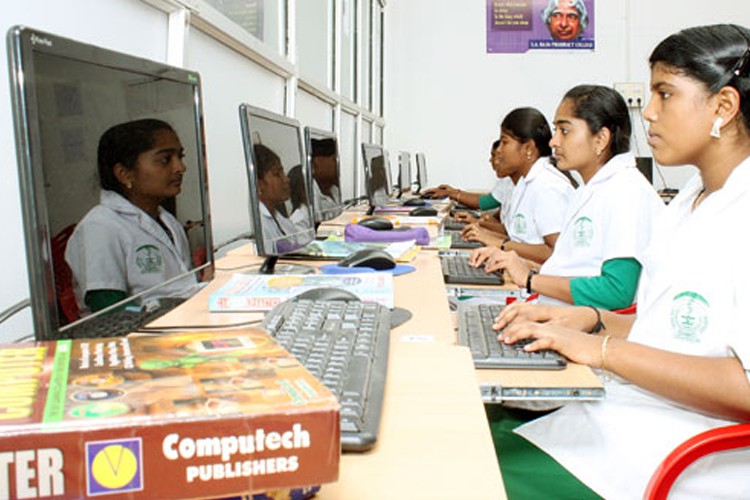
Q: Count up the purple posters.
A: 1